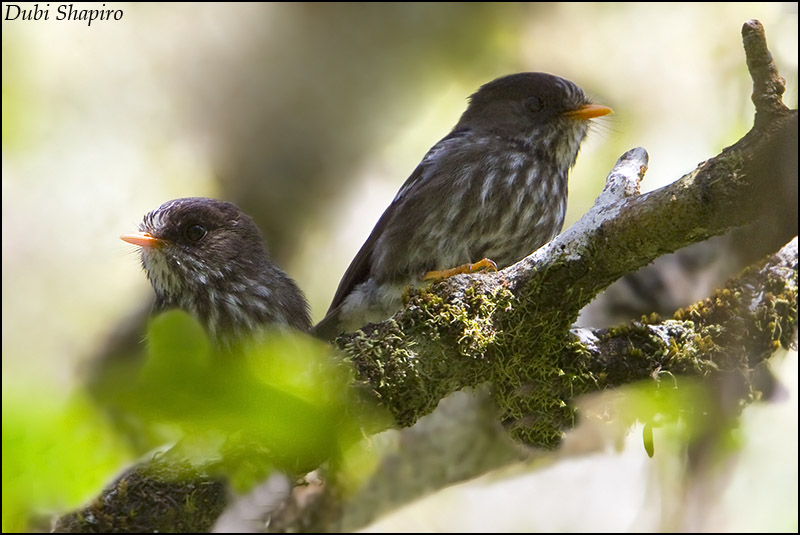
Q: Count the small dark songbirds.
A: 2